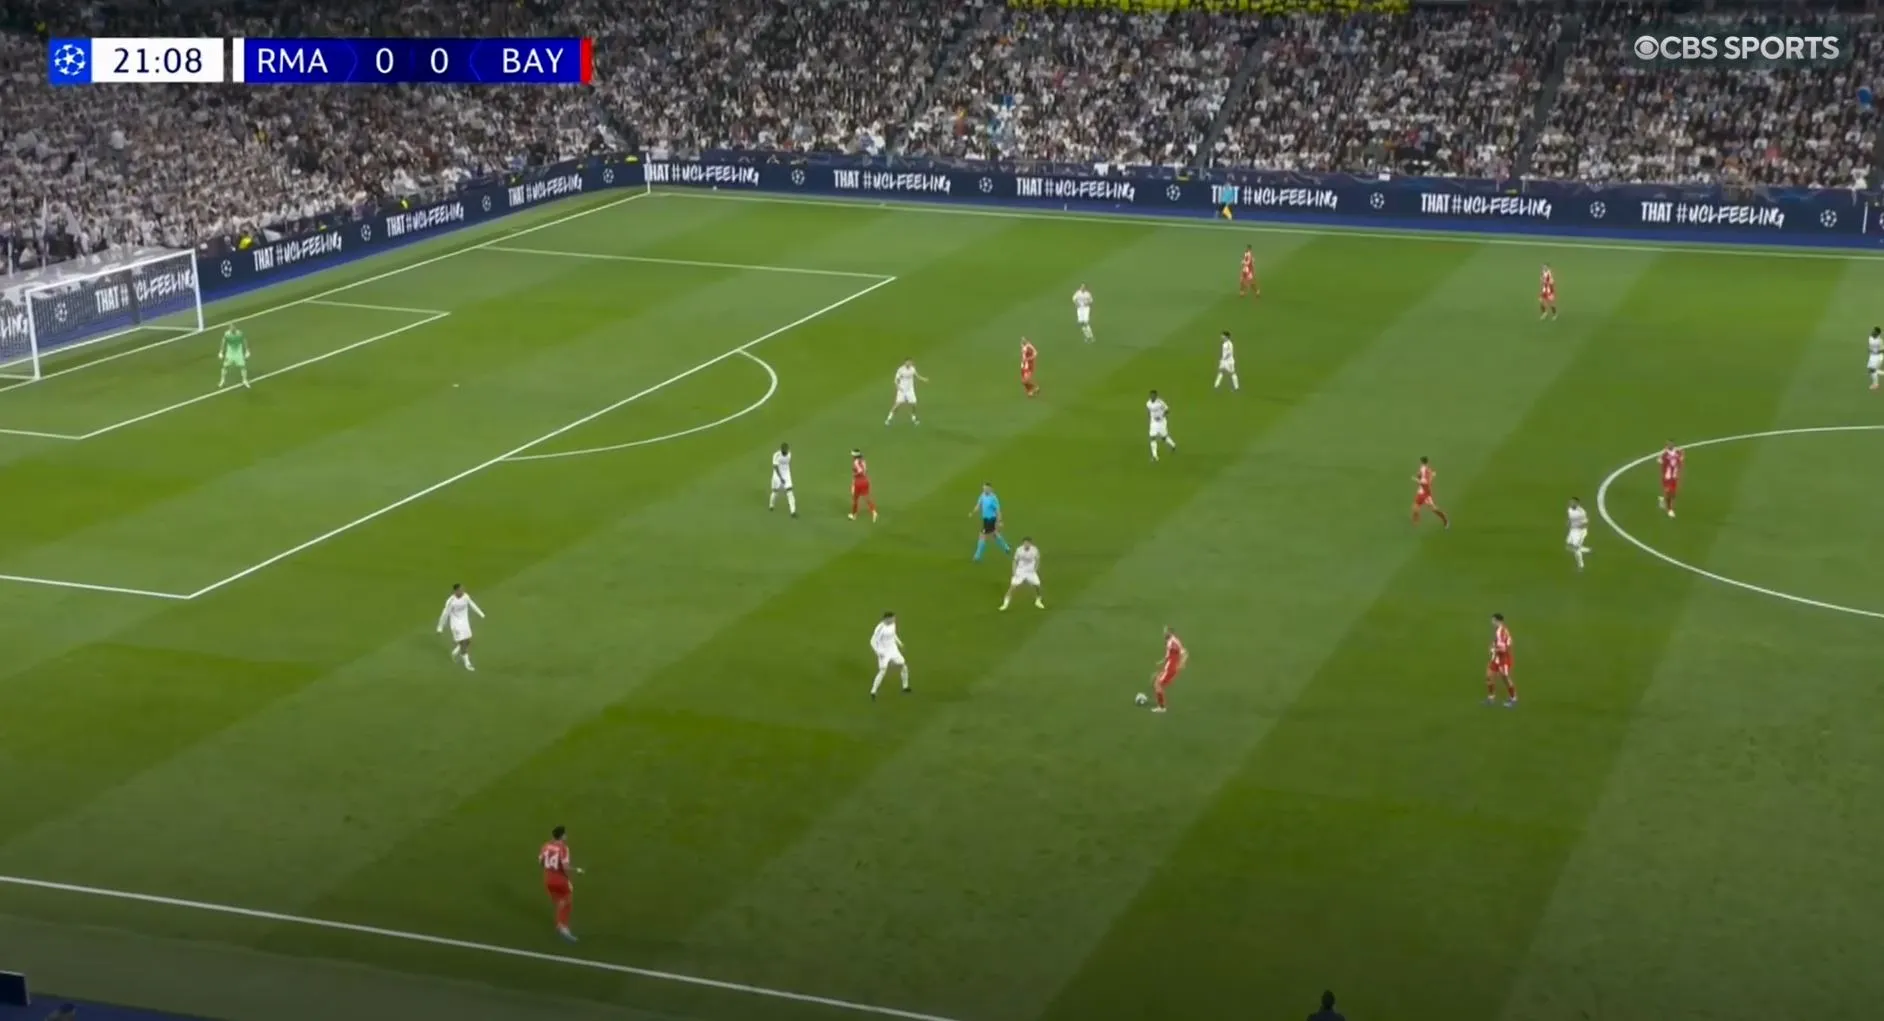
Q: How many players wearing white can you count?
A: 10